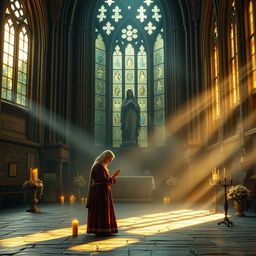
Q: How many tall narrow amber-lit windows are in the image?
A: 3